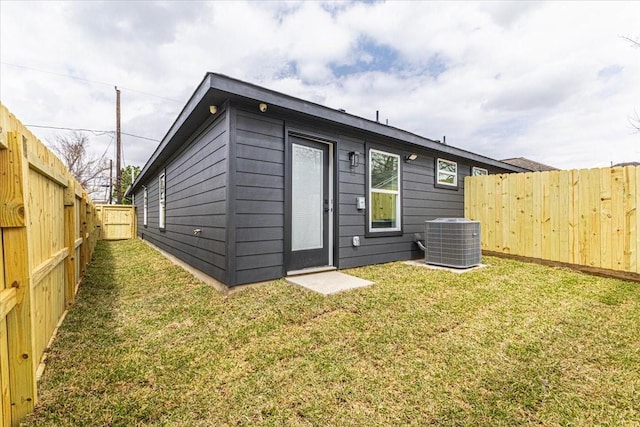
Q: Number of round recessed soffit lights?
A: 2